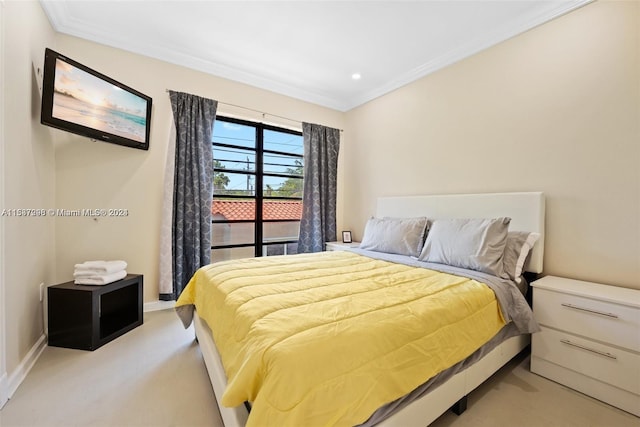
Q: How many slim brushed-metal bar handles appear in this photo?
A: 2